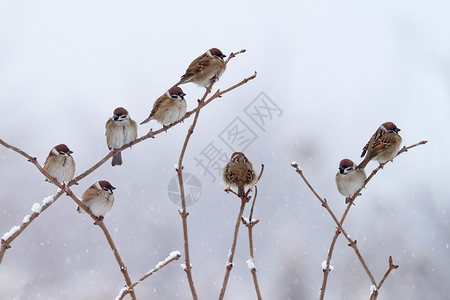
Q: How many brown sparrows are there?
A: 8